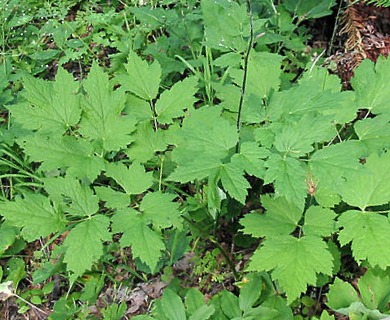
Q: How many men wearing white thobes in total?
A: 0